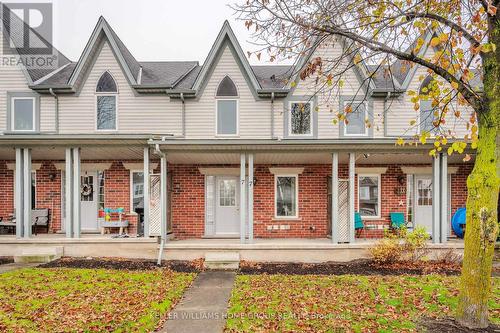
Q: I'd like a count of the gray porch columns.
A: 12